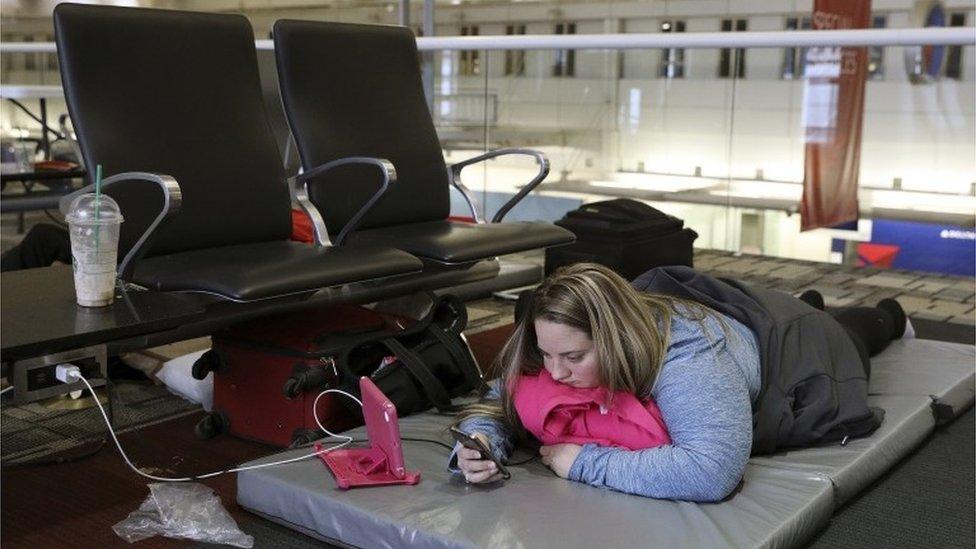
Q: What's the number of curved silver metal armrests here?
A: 3